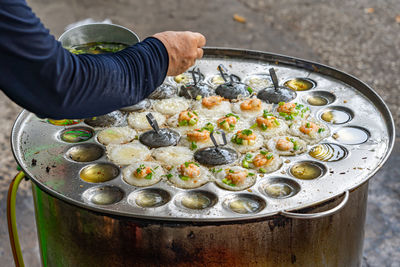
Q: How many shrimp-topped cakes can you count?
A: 14